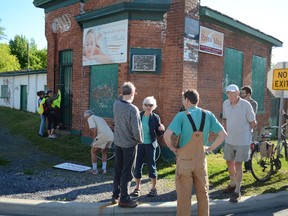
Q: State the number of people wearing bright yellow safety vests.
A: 2